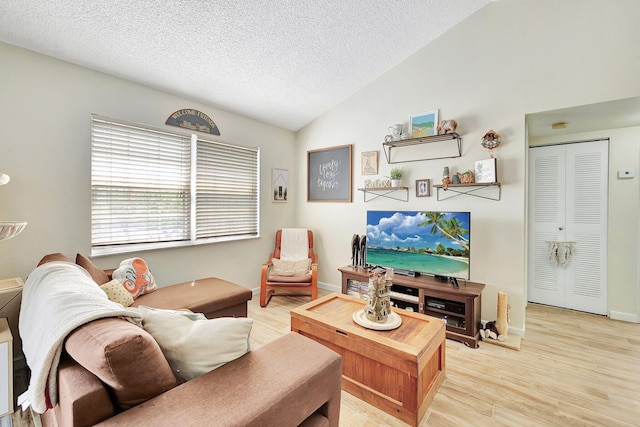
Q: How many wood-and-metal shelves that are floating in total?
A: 3